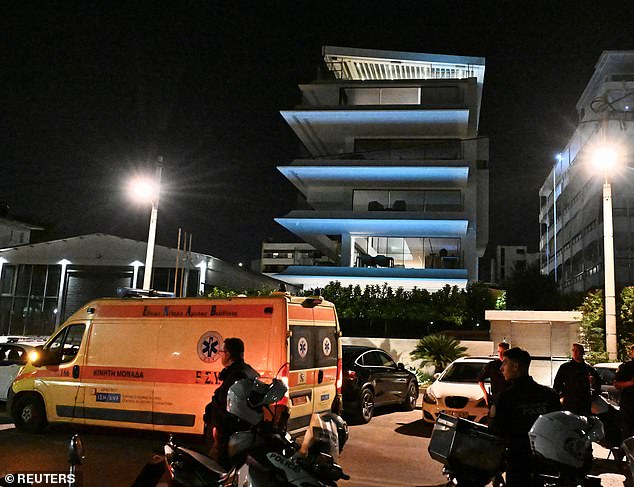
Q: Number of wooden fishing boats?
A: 0